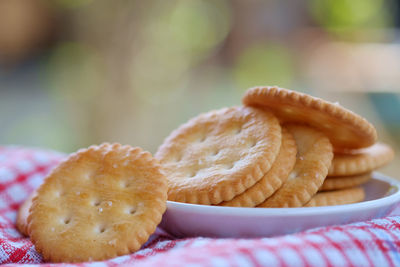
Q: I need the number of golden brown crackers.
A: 9